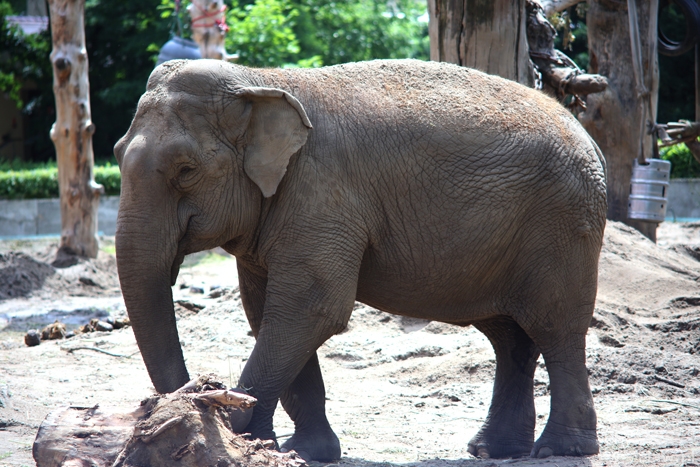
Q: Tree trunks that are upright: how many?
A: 4